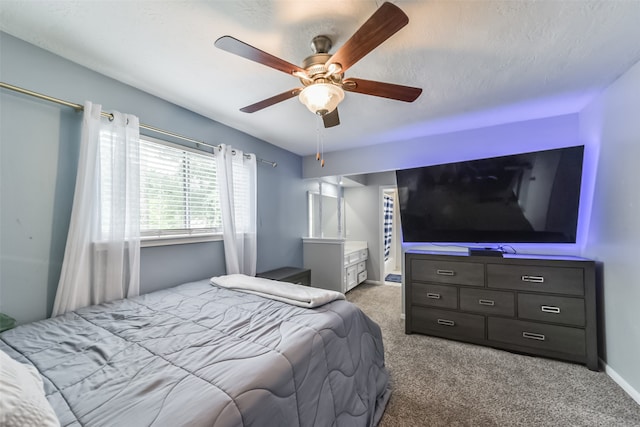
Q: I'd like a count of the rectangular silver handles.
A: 7